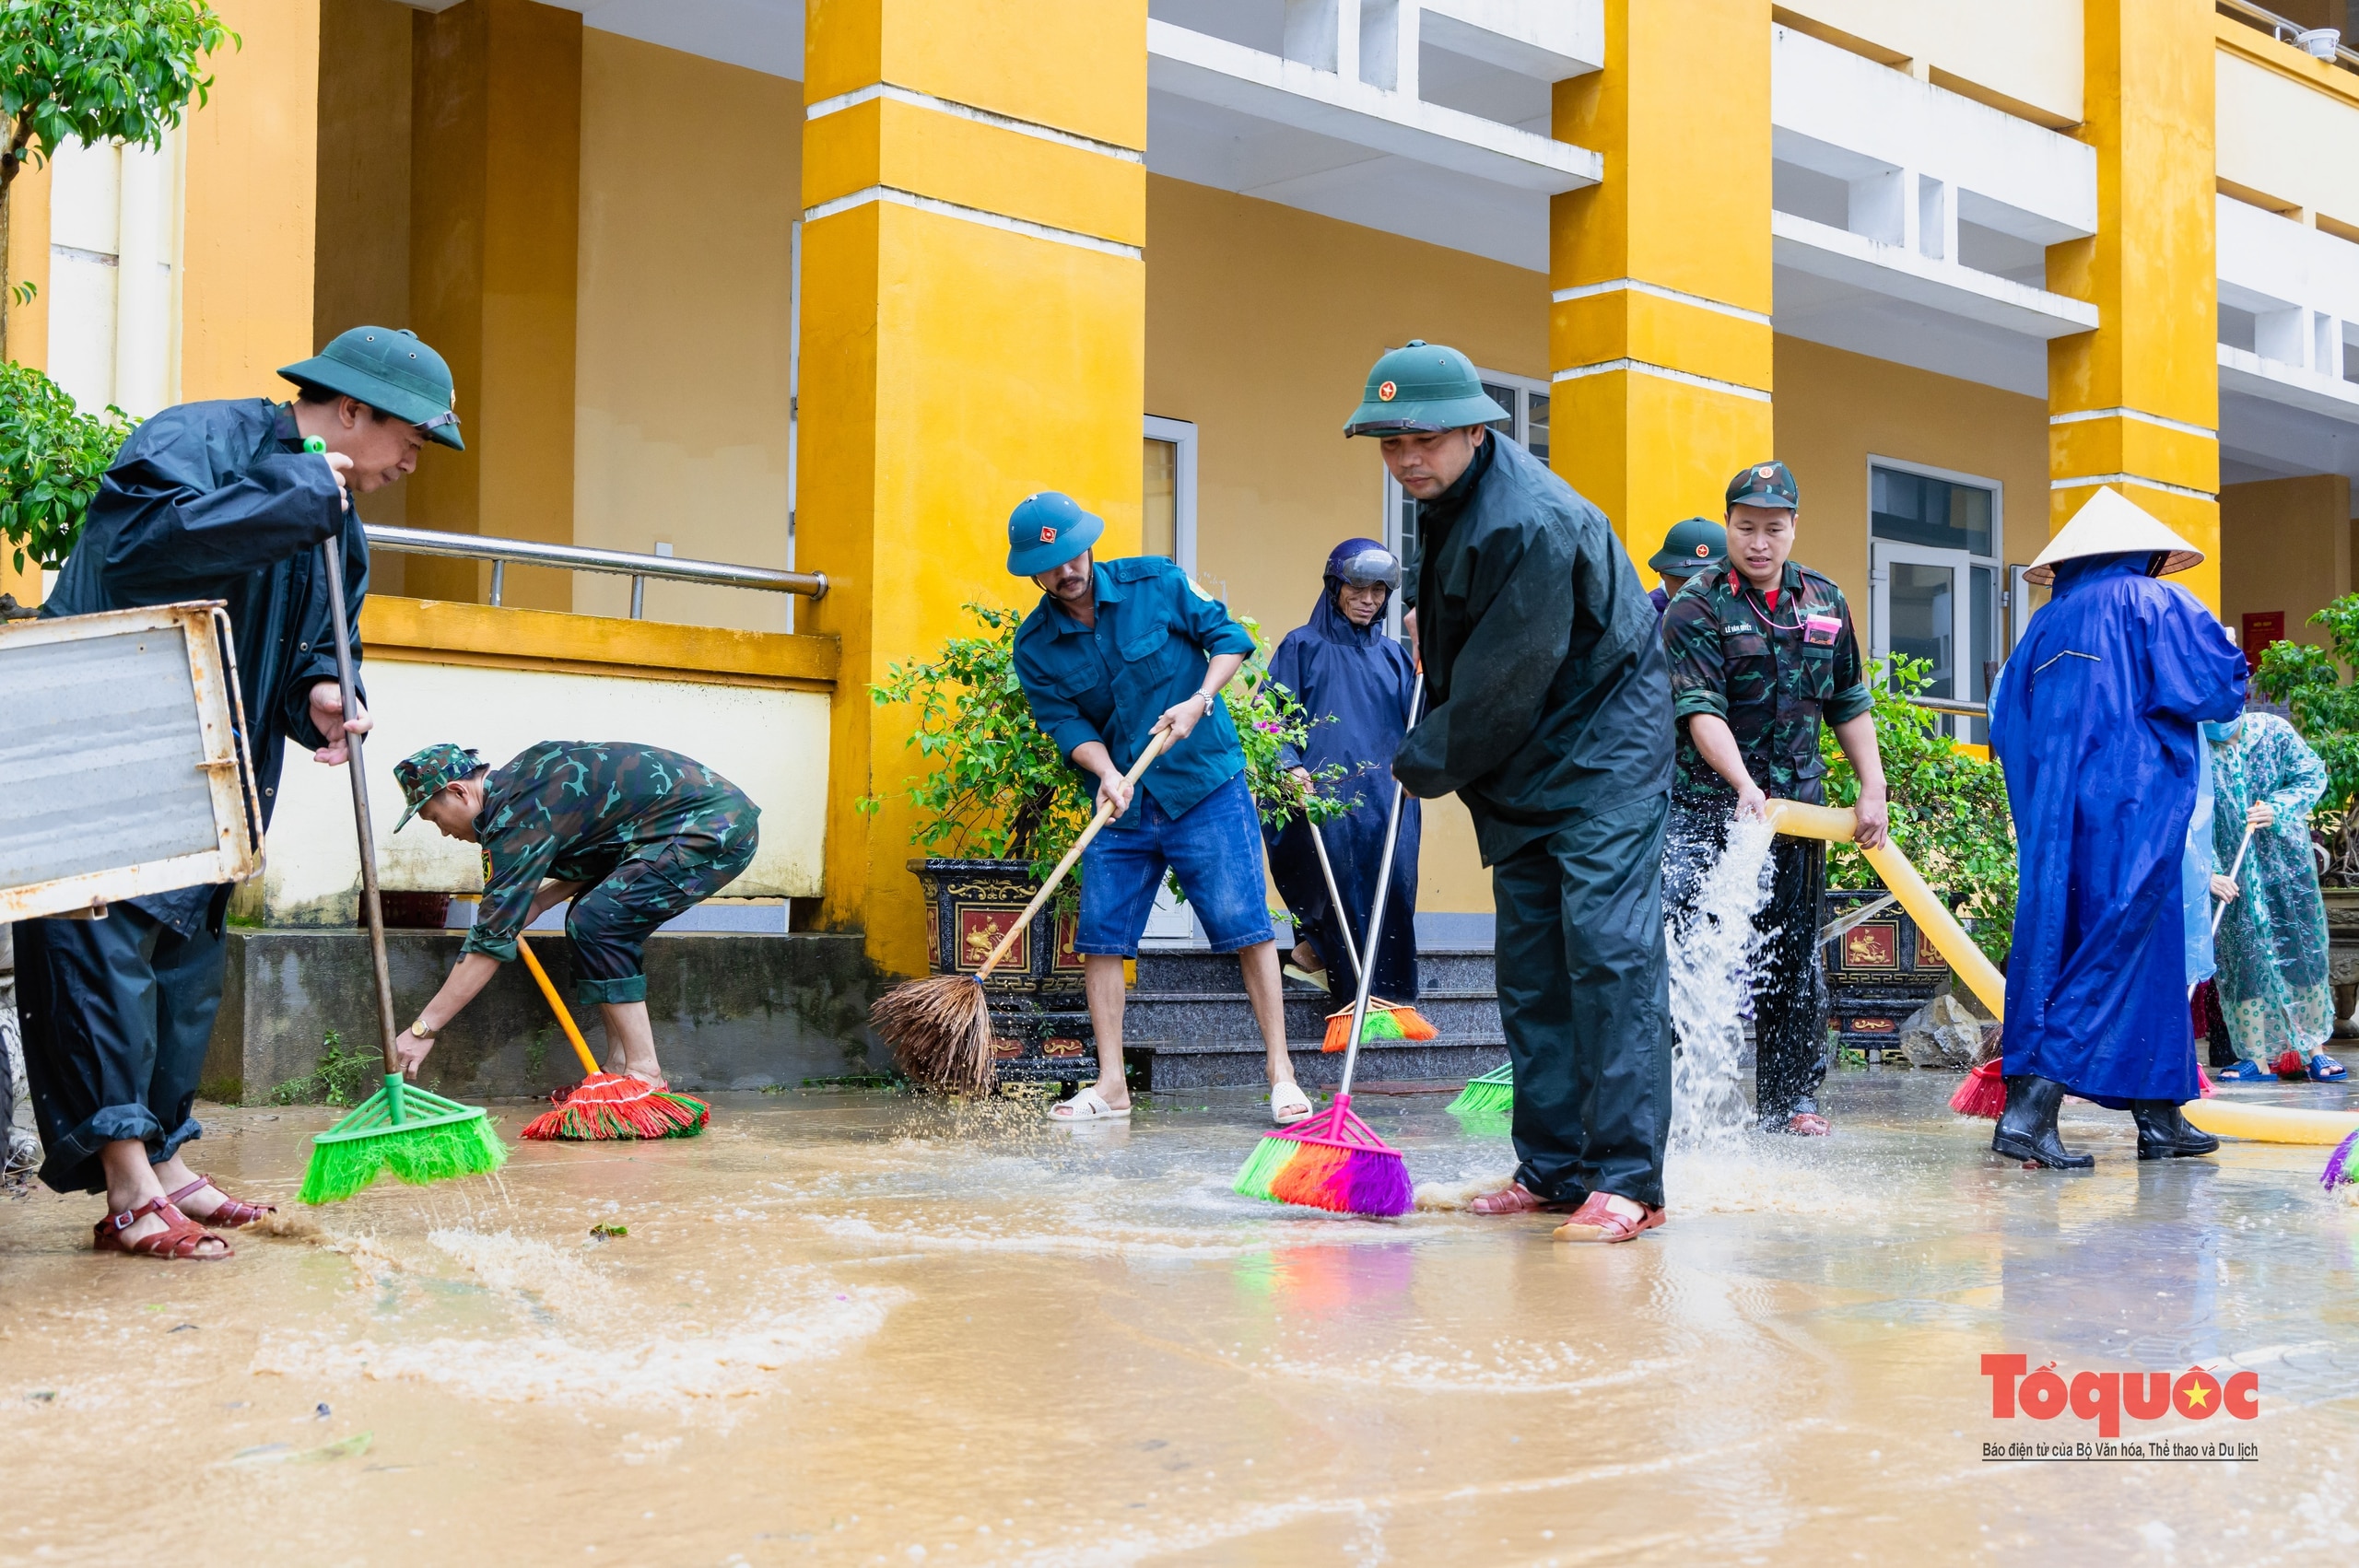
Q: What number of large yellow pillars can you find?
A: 3